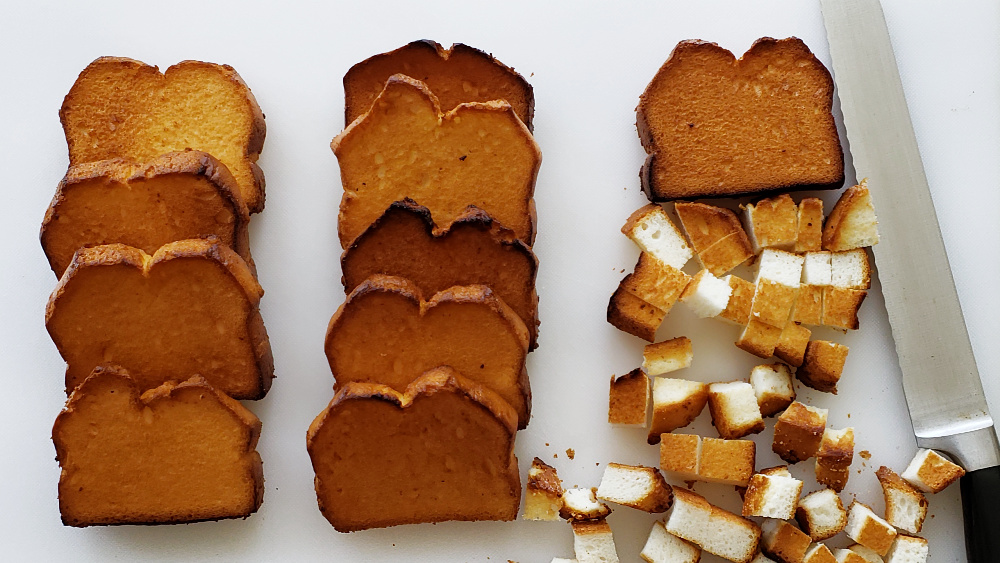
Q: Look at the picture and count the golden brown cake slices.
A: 10